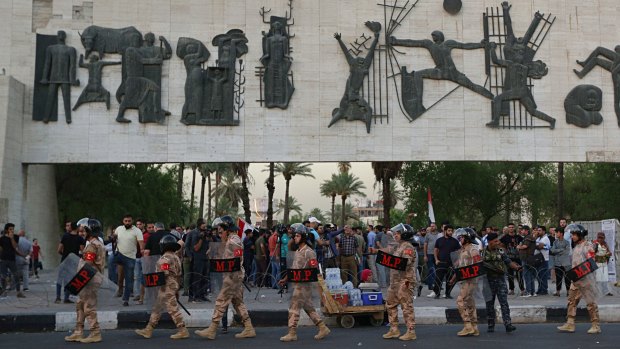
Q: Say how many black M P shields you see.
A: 7